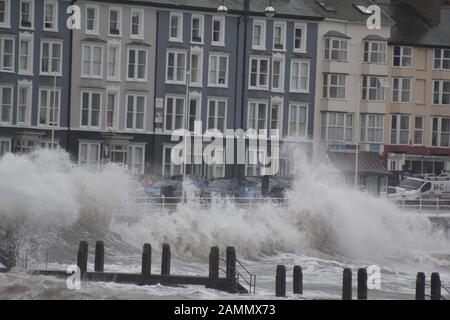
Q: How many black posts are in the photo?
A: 12